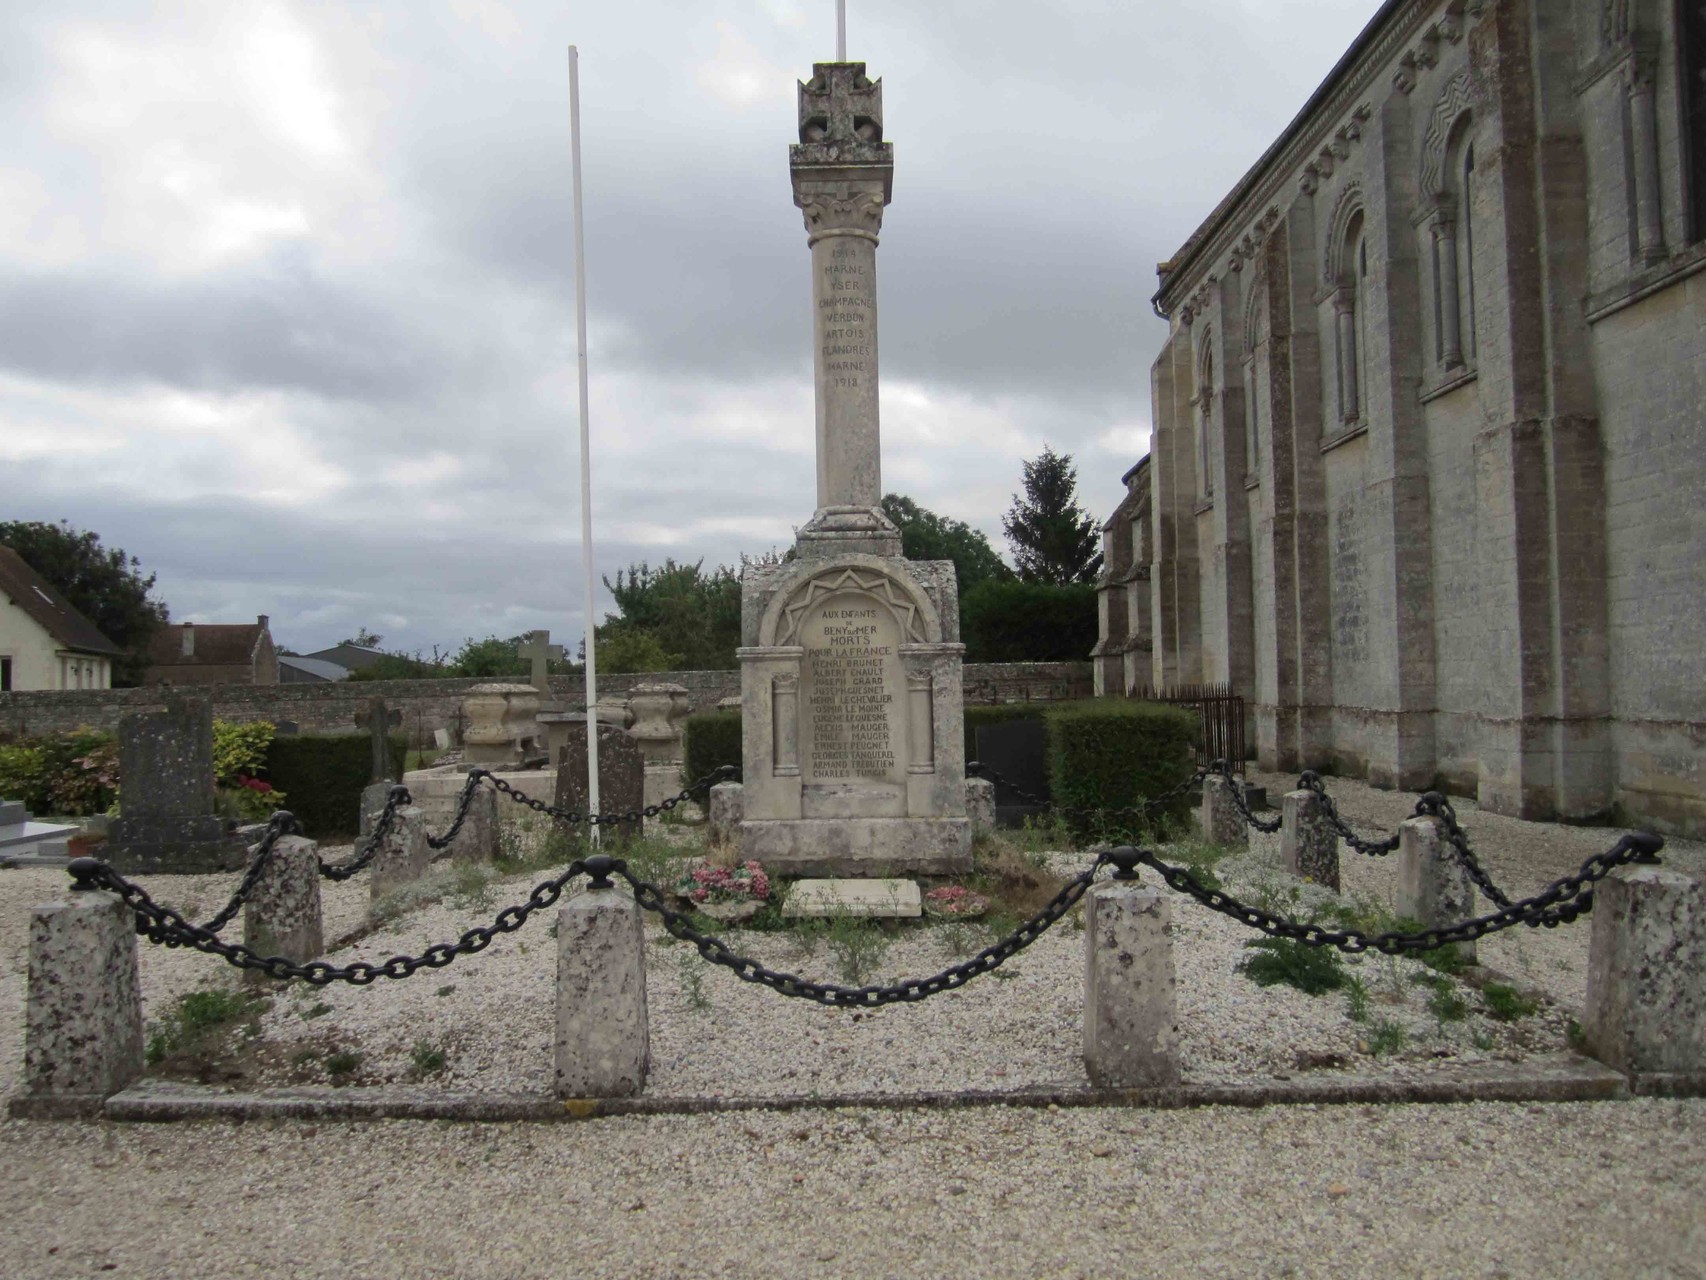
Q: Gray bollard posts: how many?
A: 12